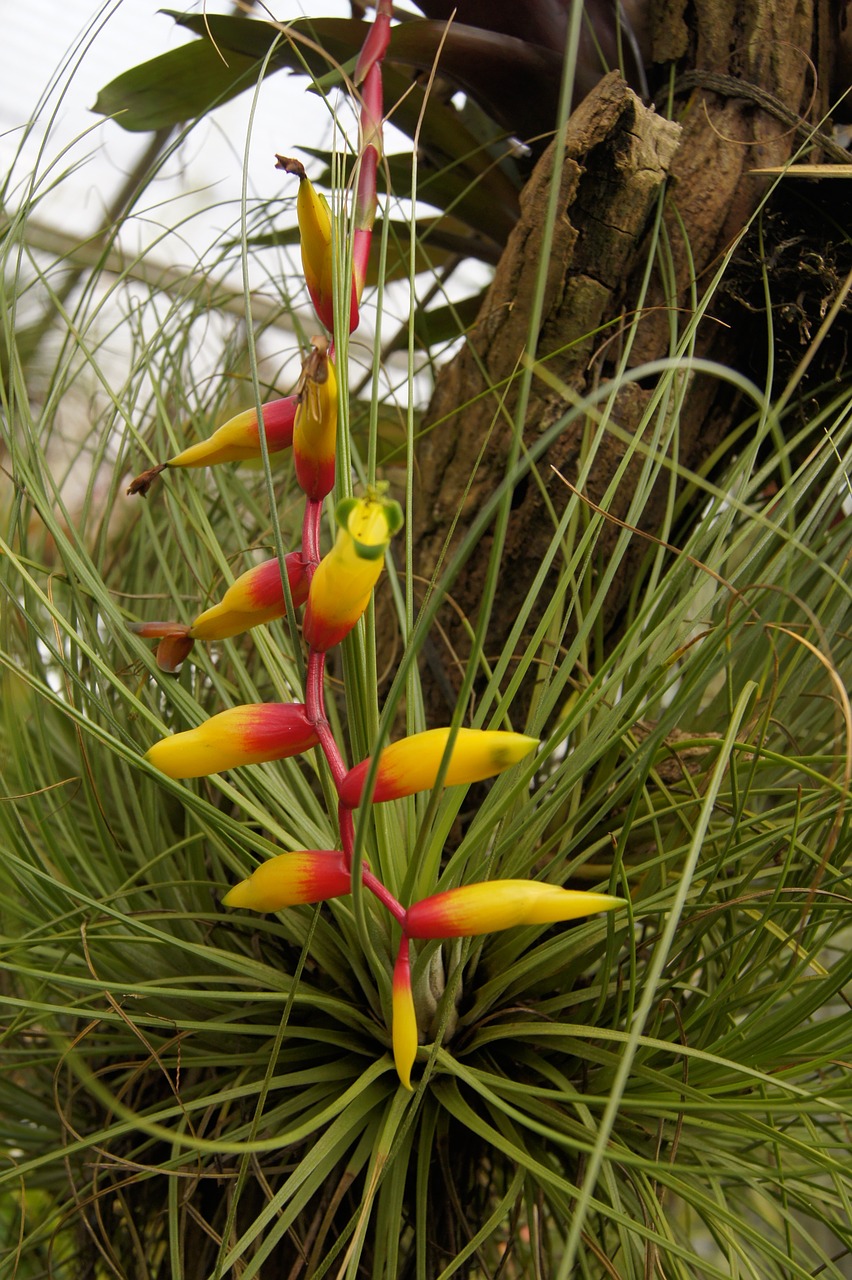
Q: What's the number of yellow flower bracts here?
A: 10